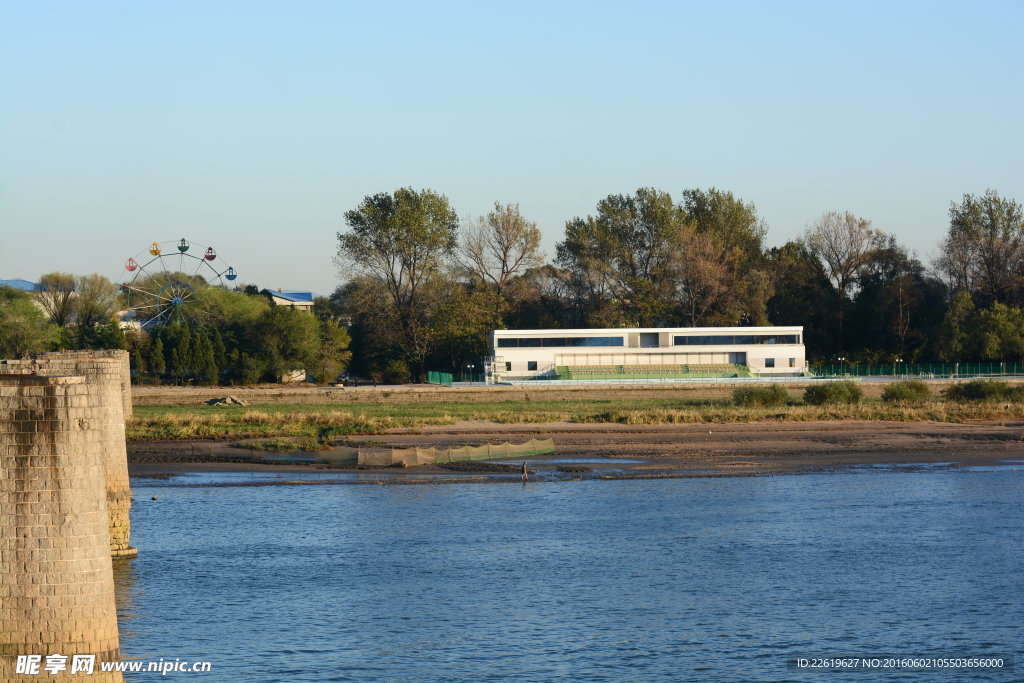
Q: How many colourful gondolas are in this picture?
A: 5